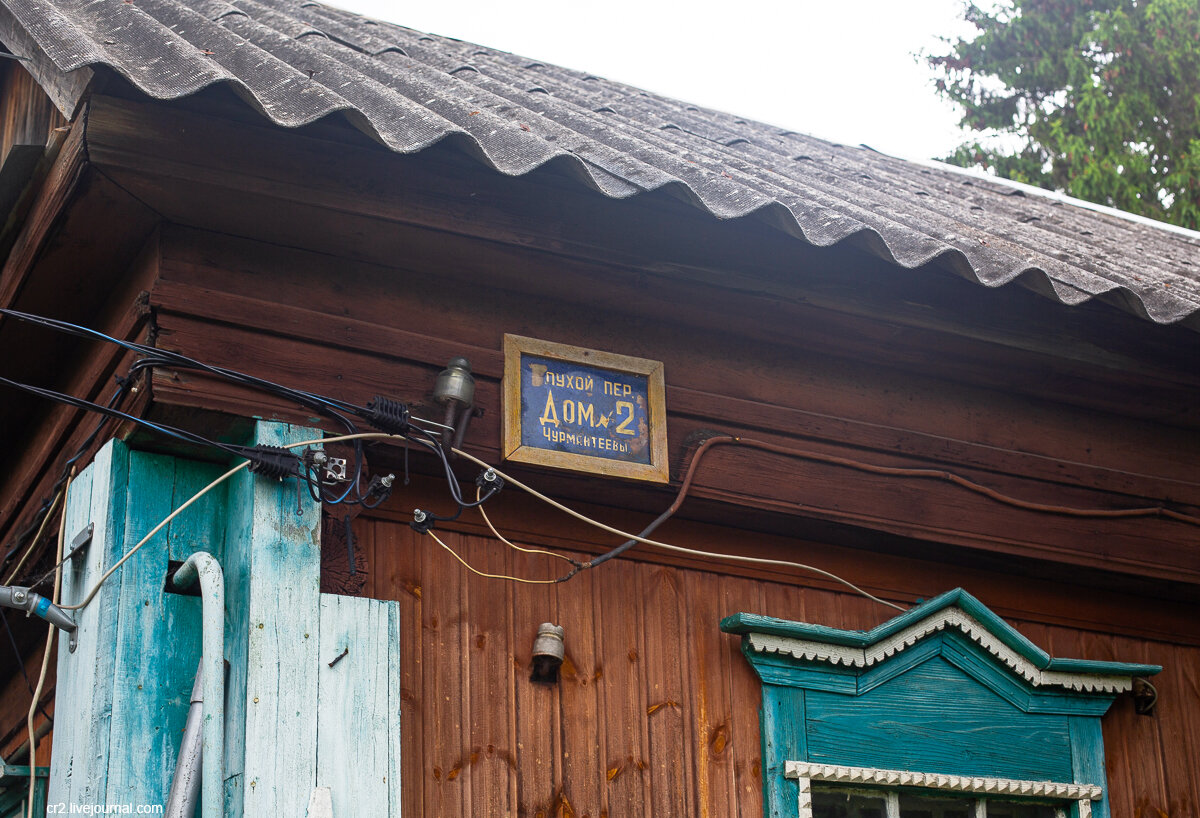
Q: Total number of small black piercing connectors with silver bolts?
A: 4